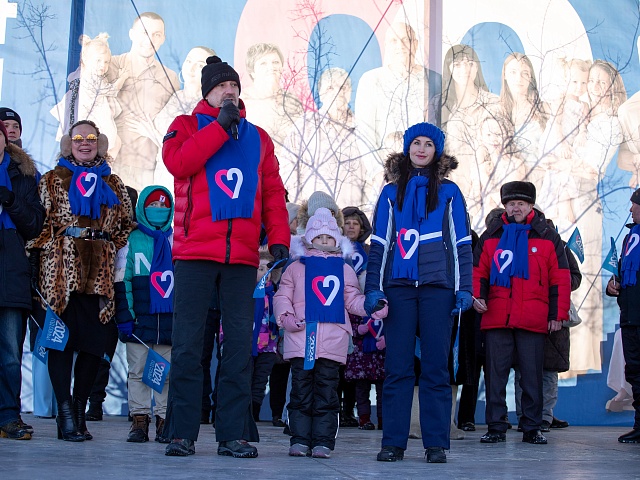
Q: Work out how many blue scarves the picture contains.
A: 11